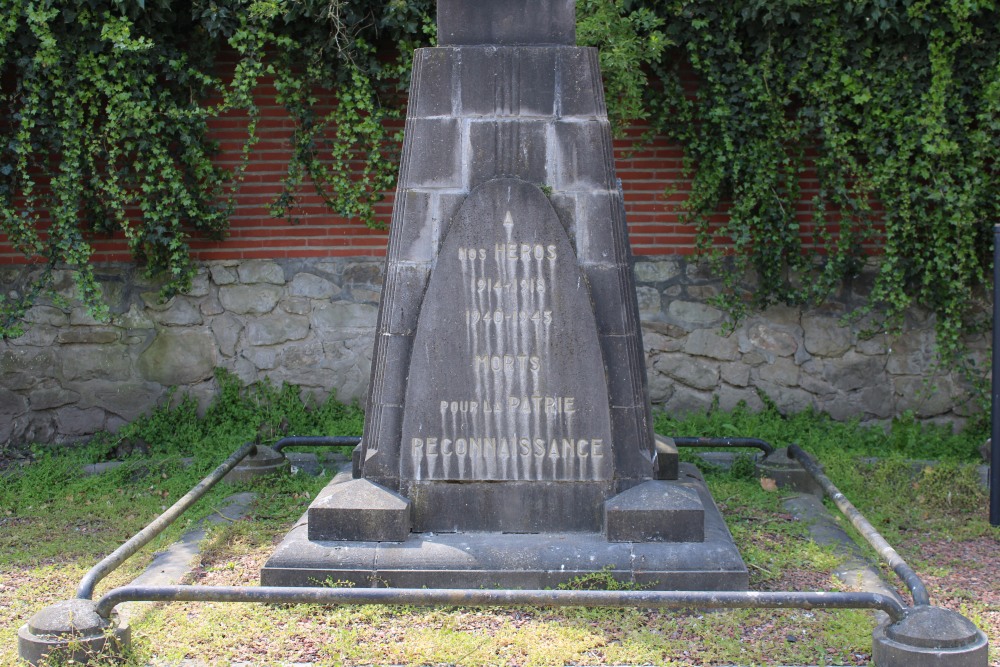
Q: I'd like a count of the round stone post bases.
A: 4